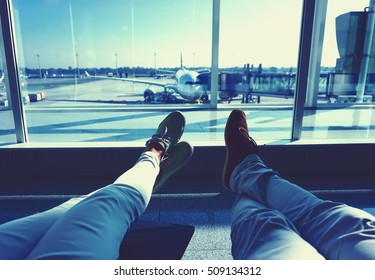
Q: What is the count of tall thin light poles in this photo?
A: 5